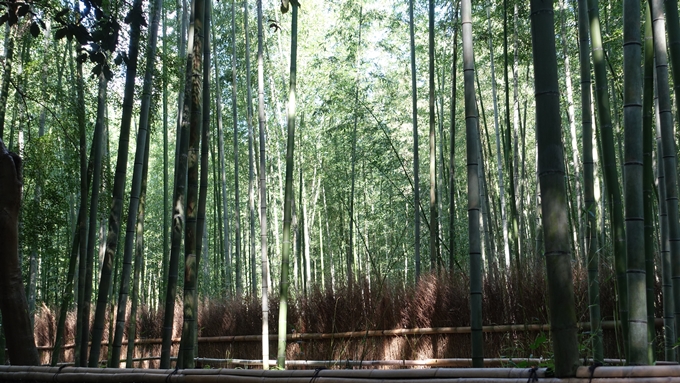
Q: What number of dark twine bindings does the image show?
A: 5